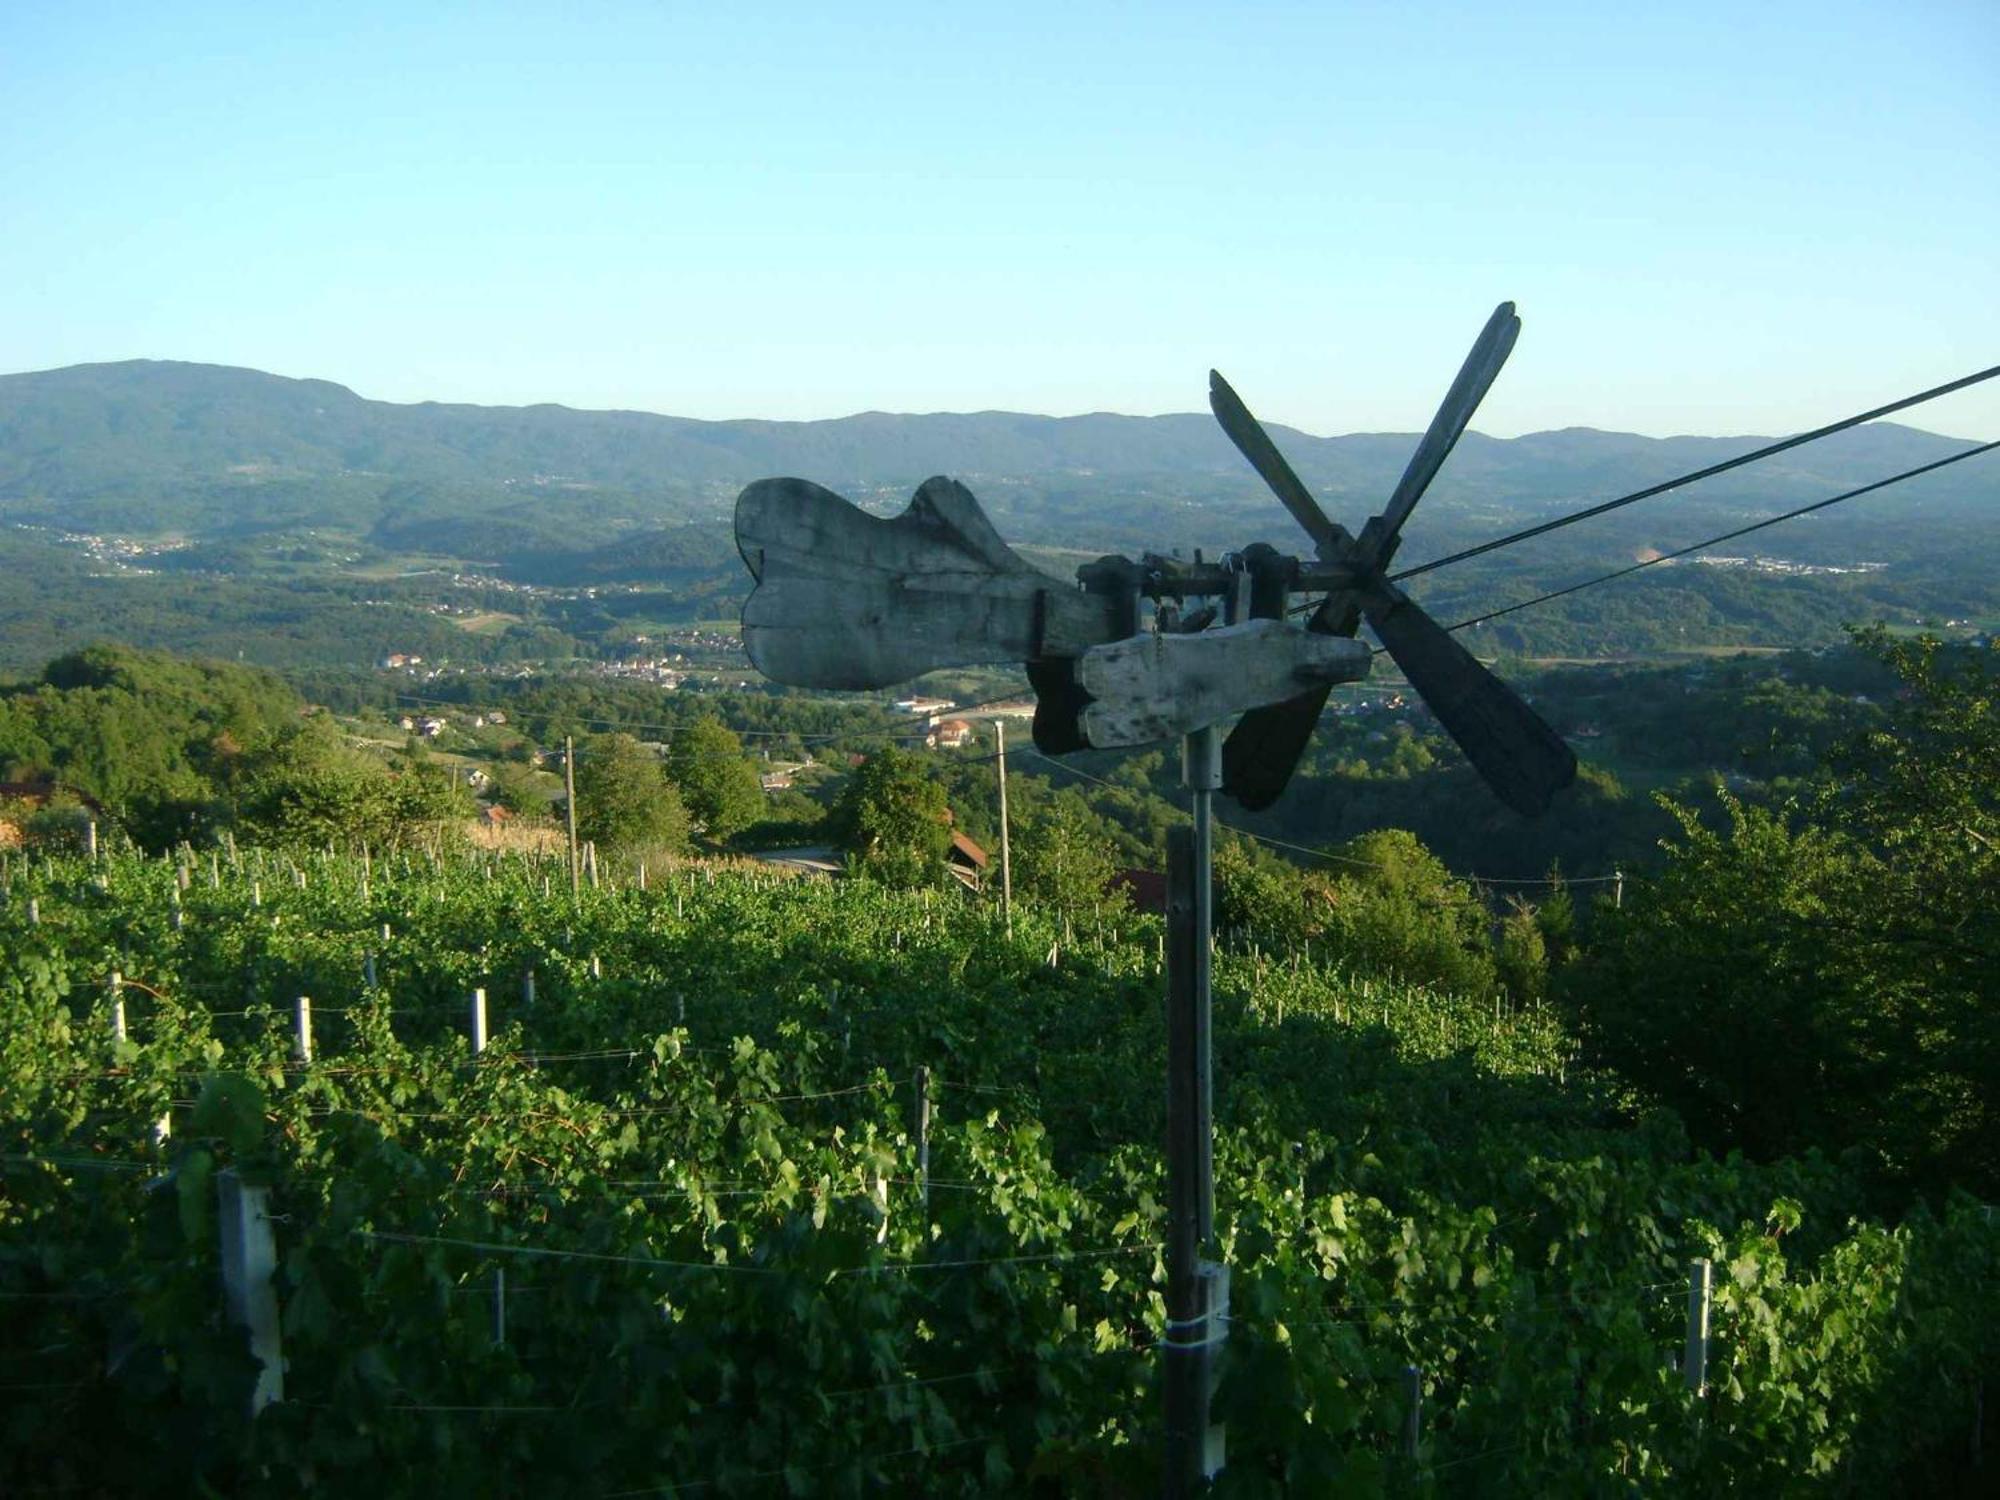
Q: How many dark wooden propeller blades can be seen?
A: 4